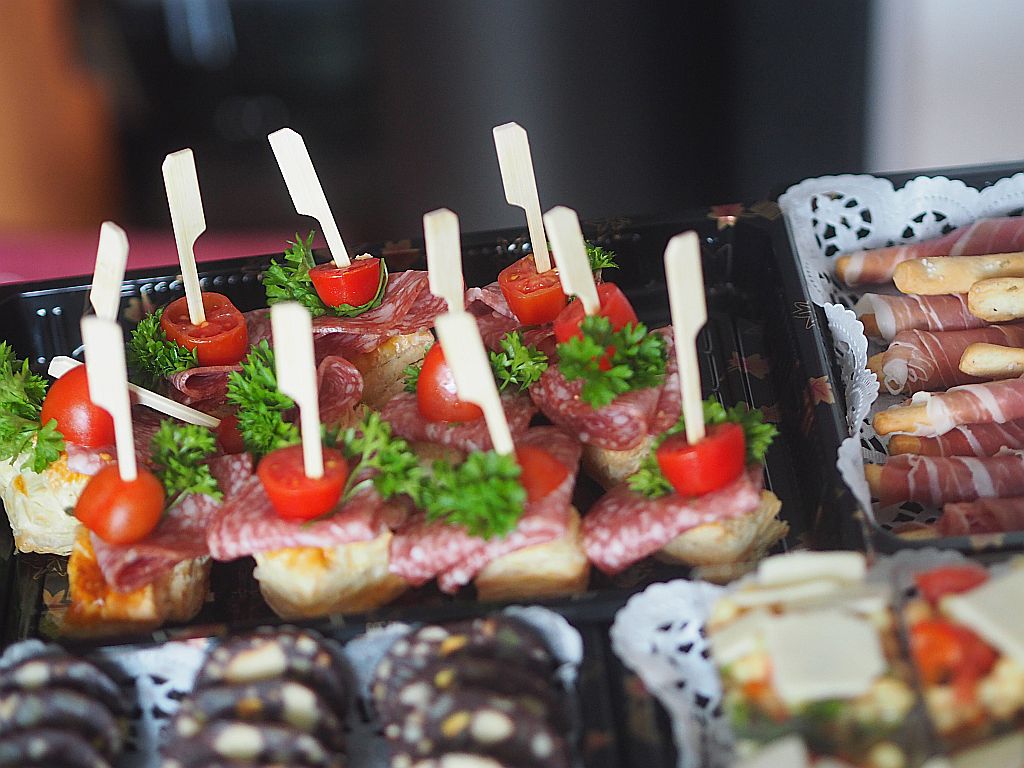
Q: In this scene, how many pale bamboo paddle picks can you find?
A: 11